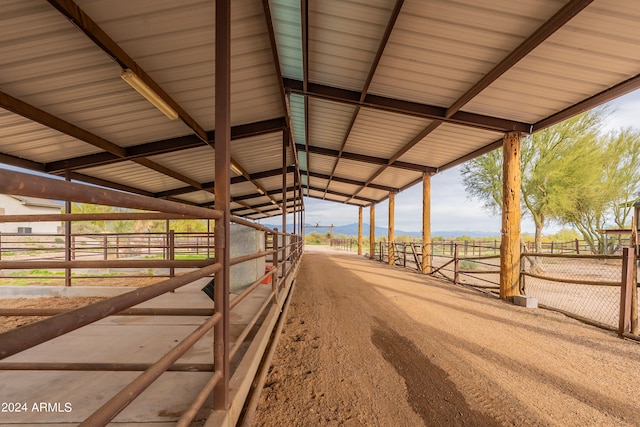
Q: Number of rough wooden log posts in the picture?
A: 5